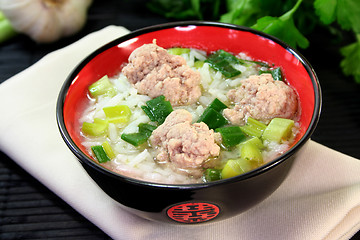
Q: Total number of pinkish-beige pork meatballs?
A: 3